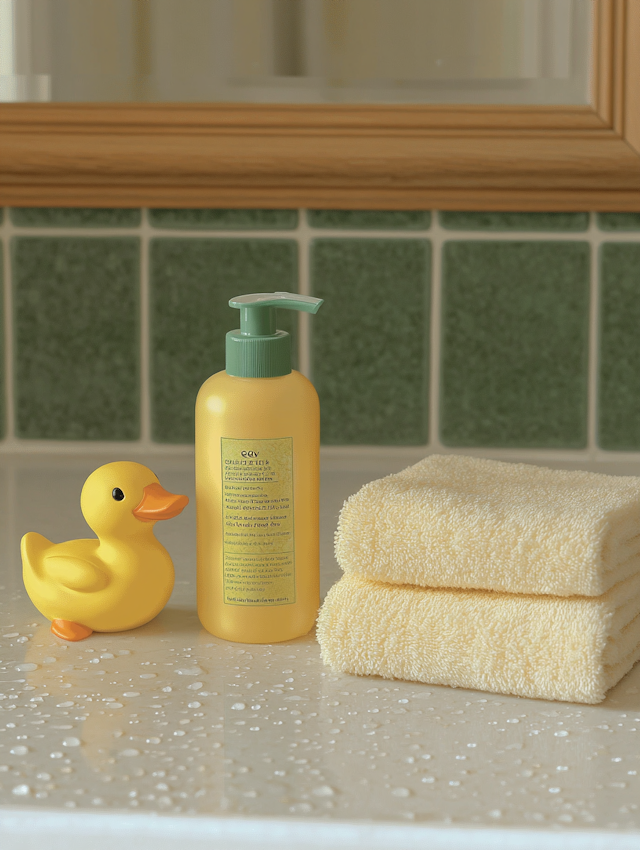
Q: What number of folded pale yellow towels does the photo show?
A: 2